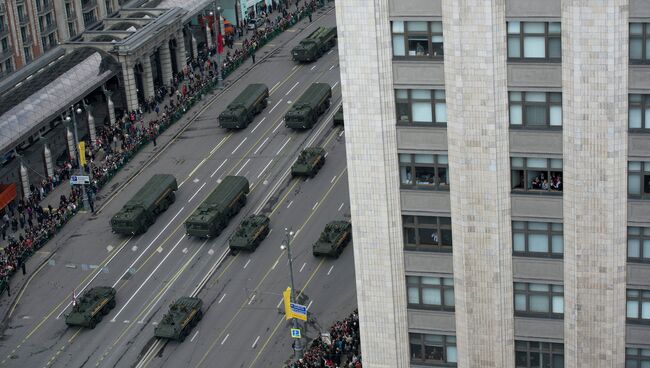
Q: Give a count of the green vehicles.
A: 11